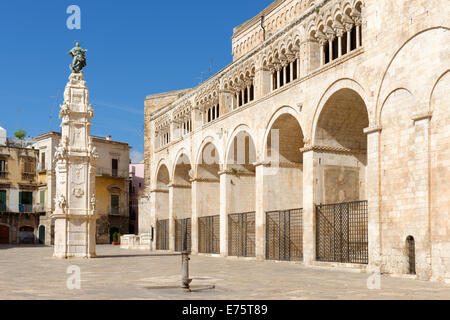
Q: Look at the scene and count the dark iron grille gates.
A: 6